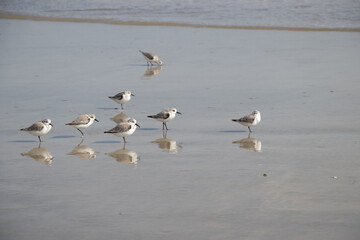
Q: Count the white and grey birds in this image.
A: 7